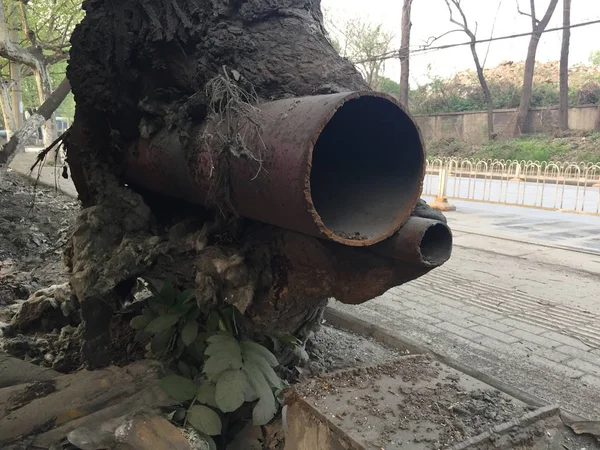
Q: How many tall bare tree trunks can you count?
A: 4